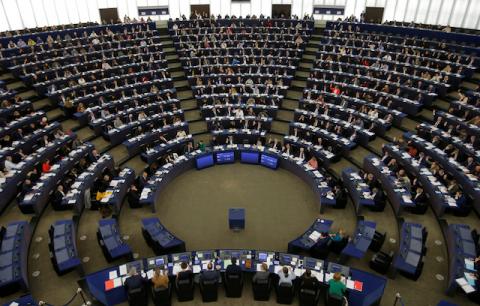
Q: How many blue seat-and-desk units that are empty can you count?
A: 6